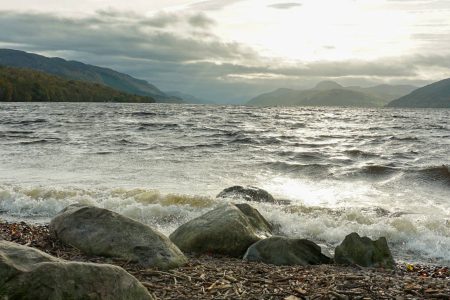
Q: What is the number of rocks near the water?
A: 6